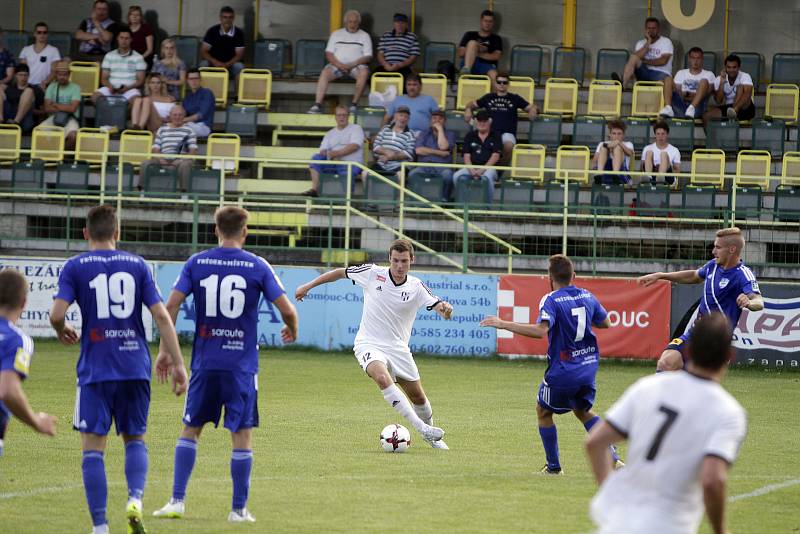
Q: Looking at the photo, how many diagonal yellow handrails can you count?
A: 2